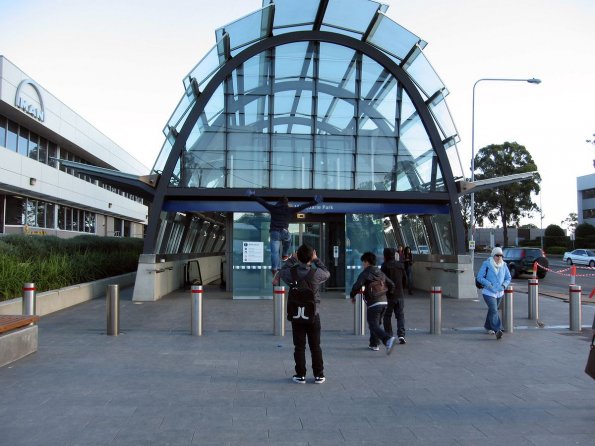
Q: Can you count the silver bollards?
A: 9